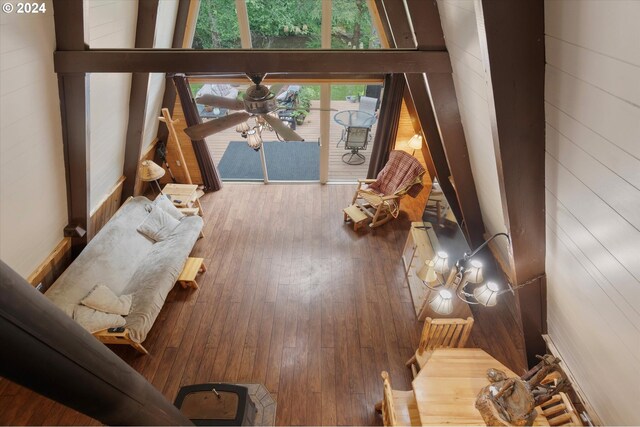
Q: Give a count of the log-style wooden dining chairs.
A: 3